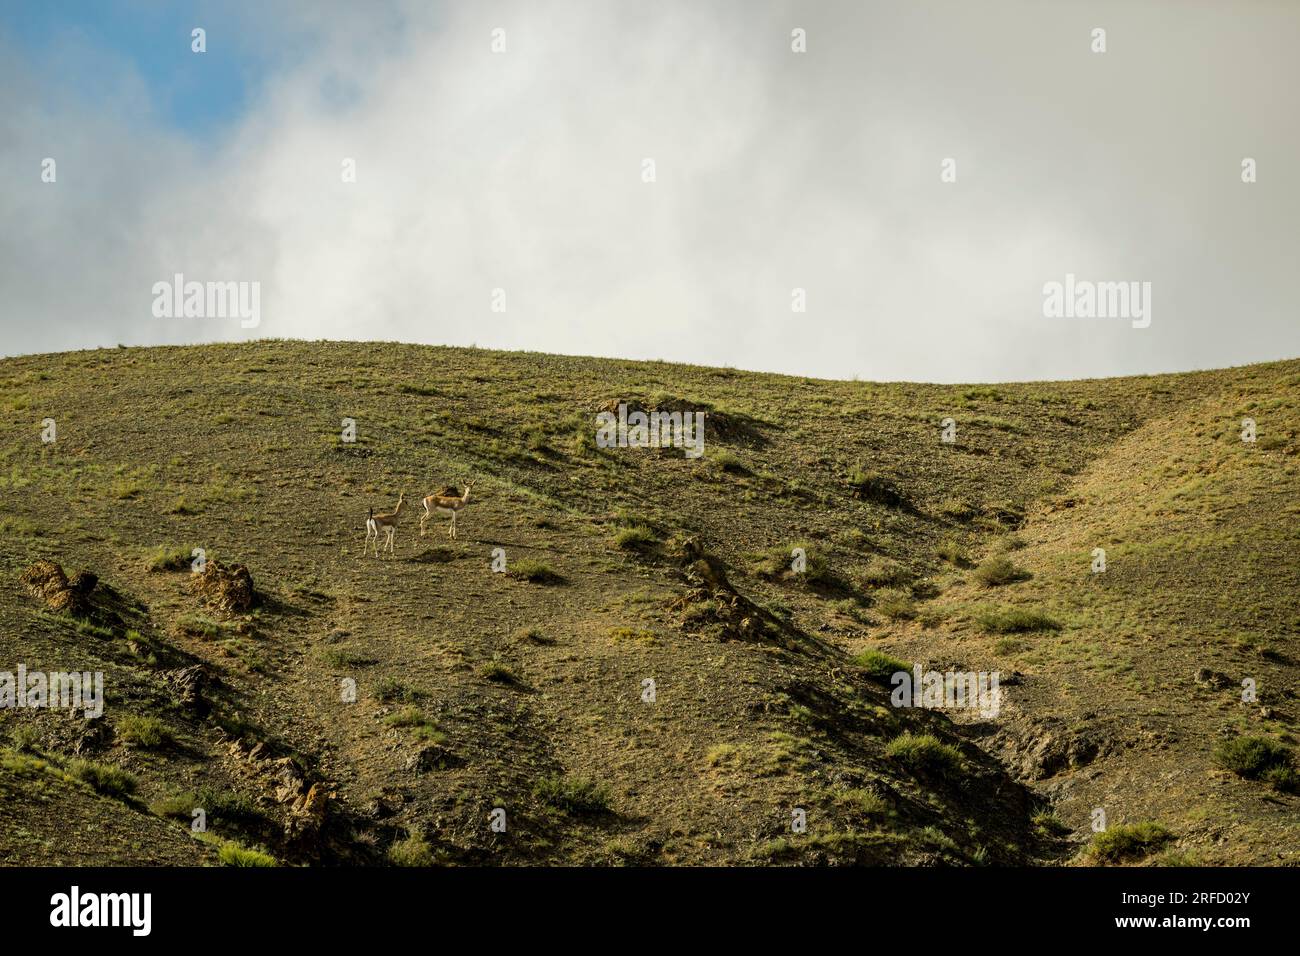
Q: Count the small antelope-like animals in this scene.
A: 2